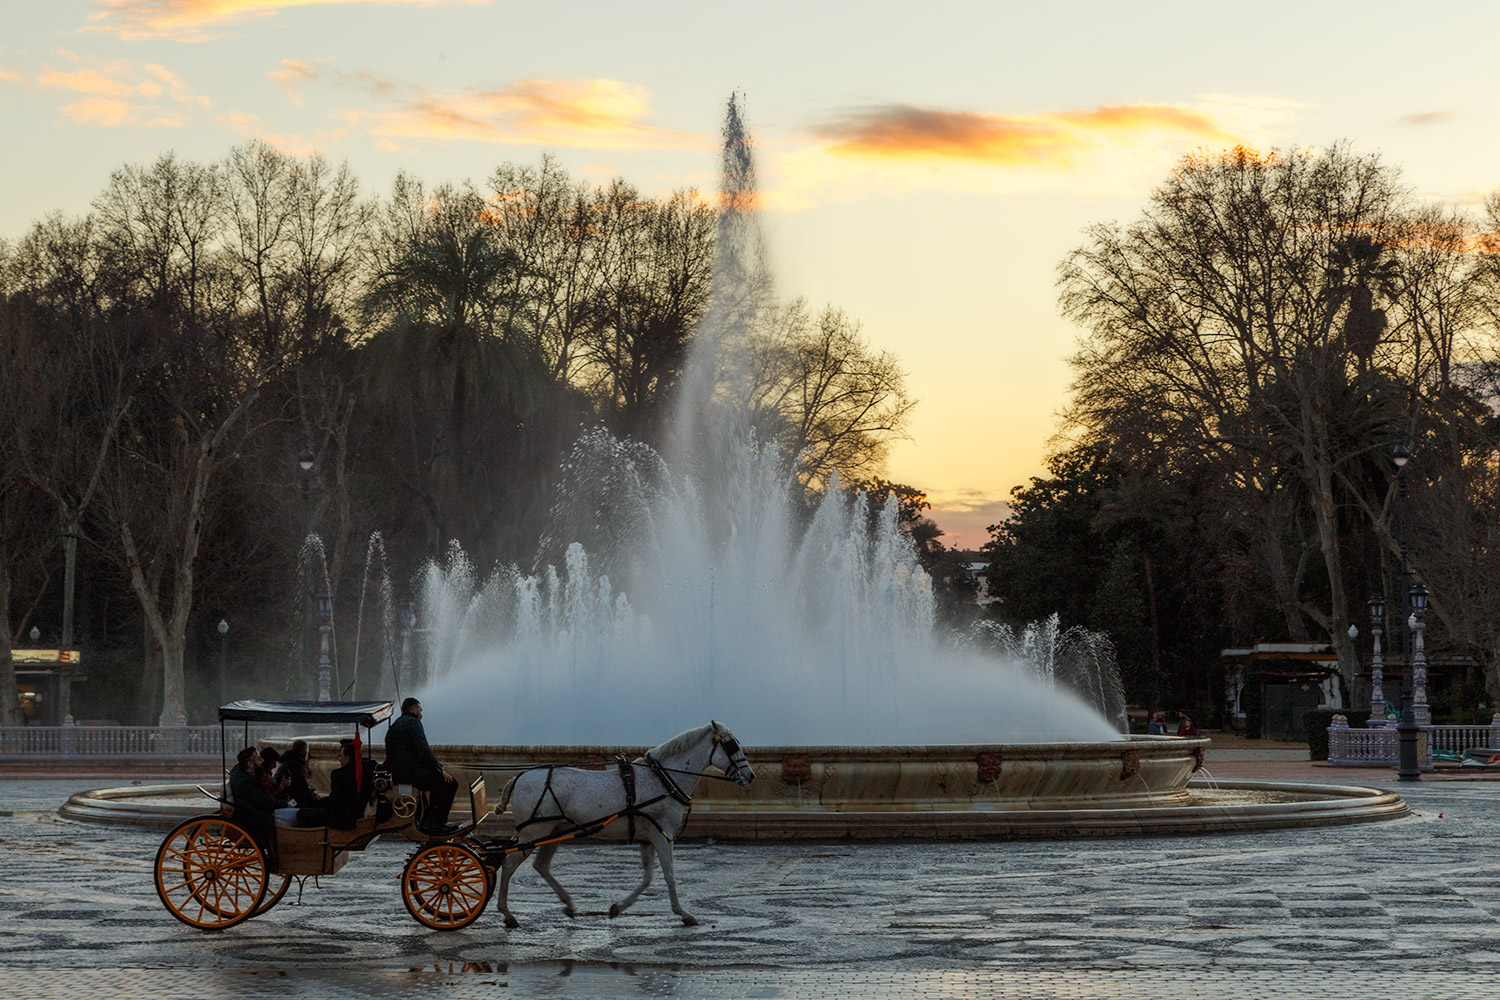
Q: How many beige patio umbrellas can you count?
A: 0